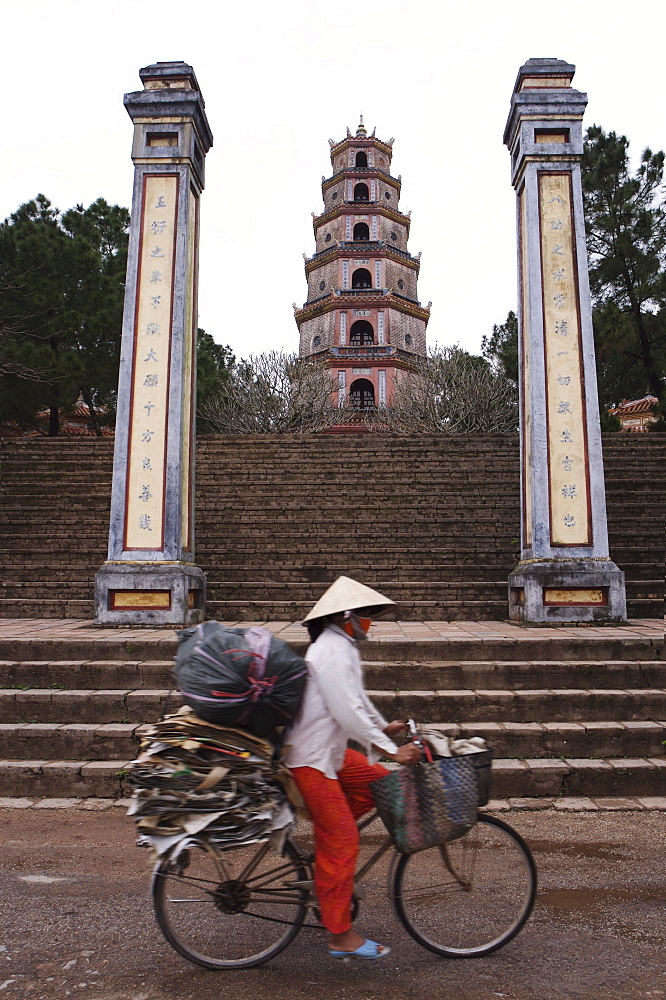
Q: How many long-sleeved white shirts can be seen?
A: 1